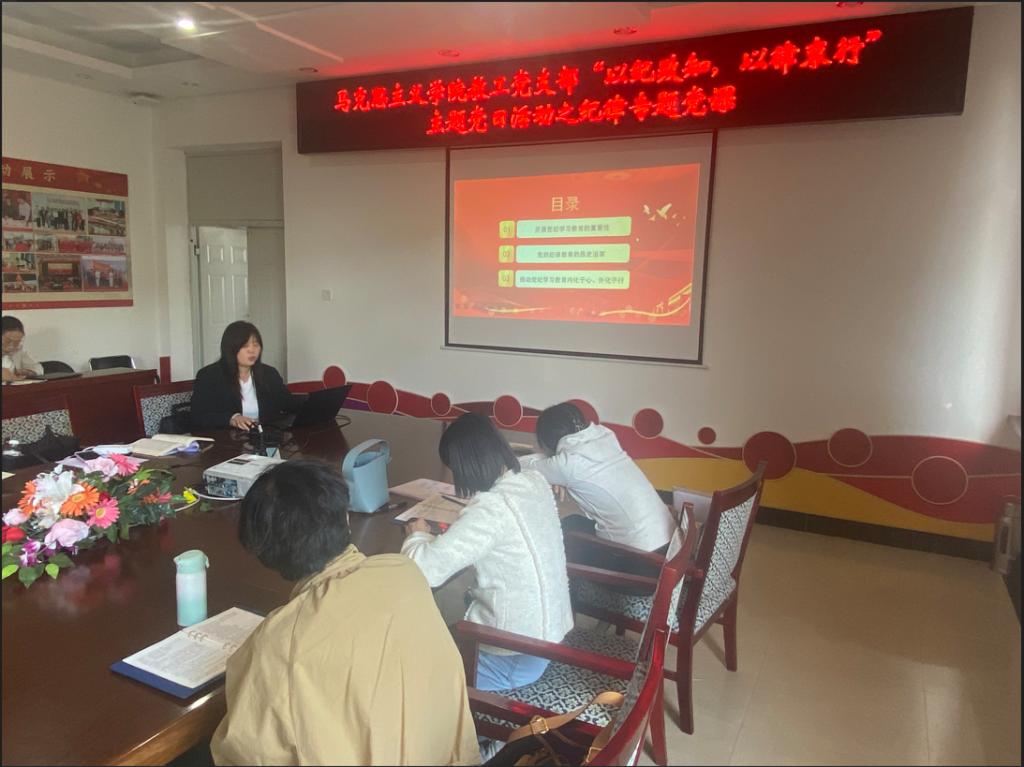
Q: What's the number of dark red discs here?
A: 10